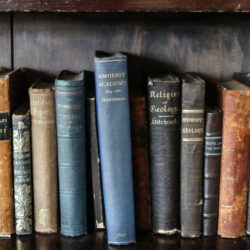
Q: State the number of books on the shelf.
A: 12